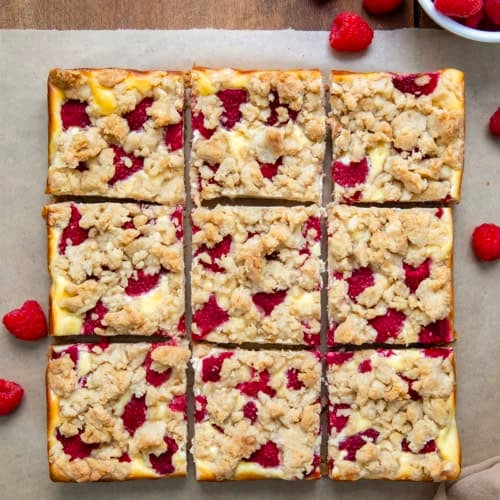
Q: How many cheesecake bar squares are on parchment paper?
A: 9